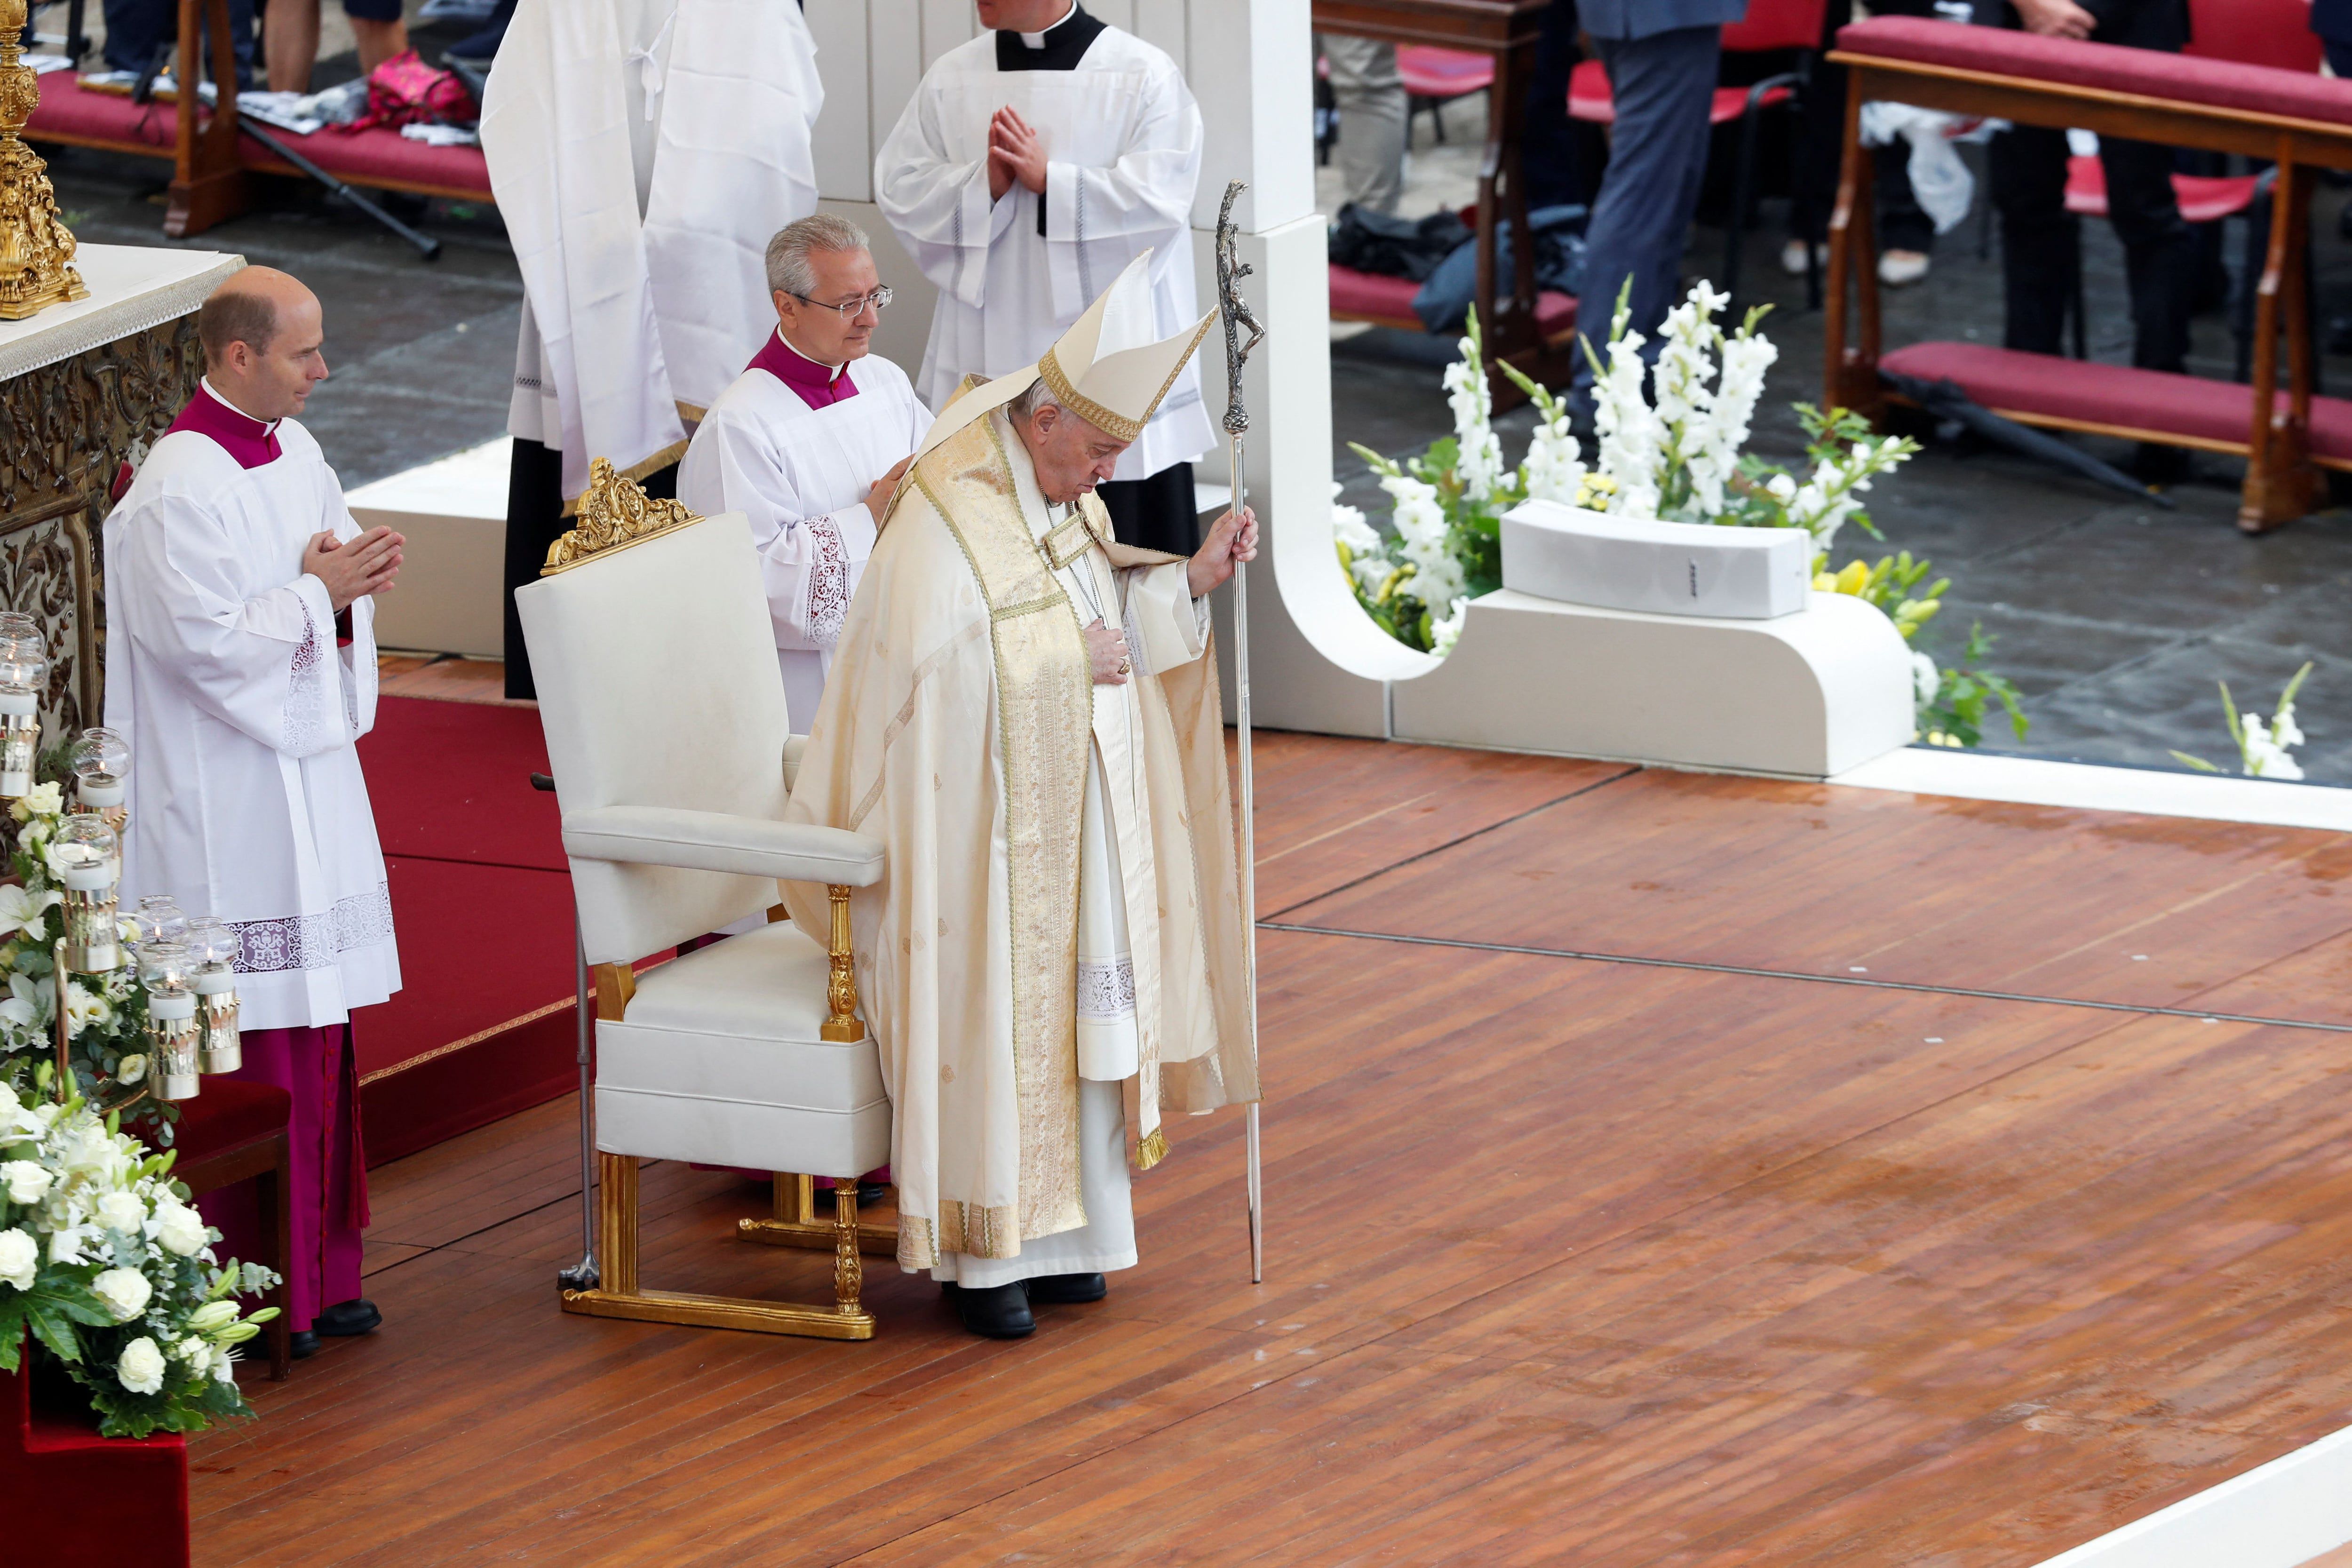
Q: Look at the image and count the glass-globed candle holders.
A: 7